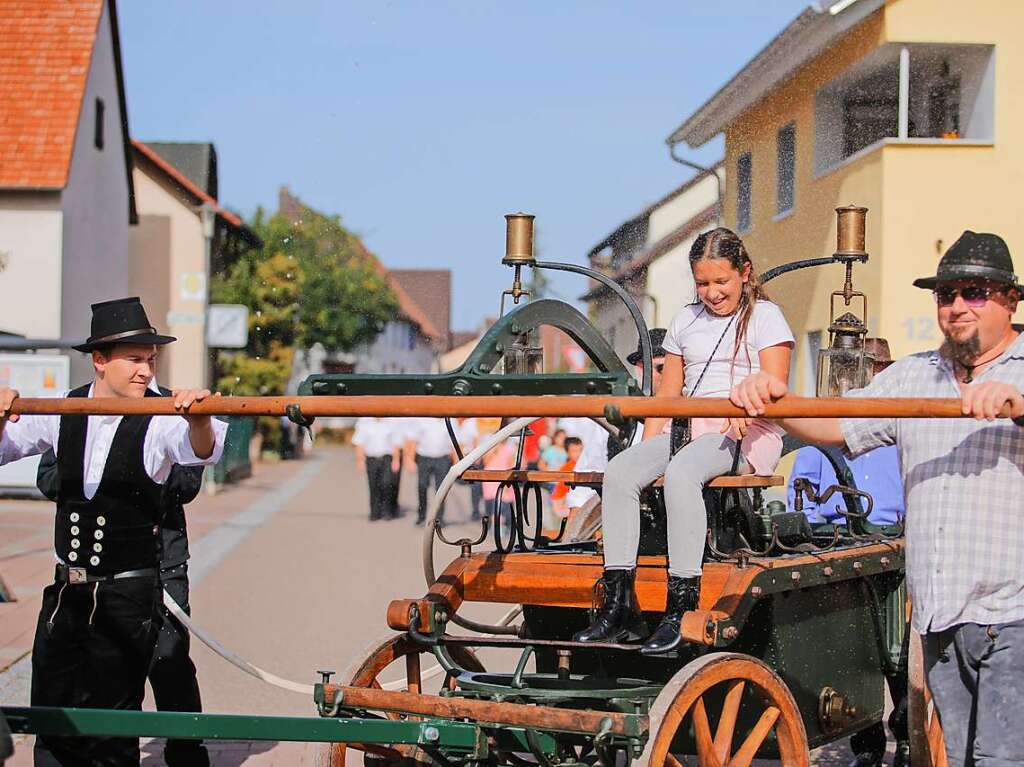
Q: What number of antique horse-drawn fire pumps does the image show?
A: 1